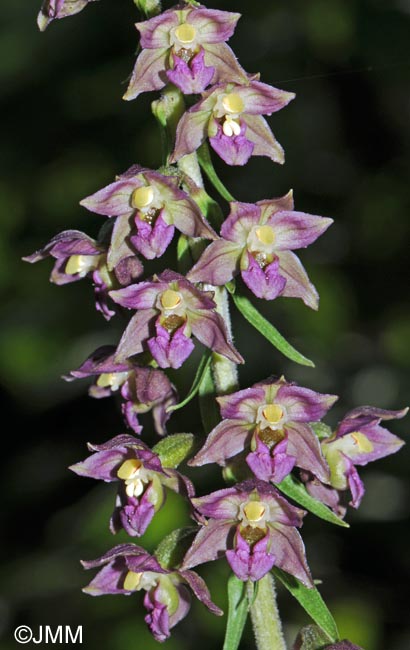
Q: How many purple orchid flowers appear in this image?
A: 12